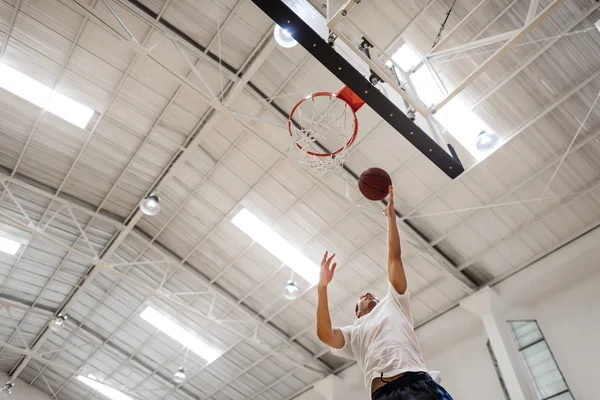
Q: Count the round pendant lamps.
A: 7